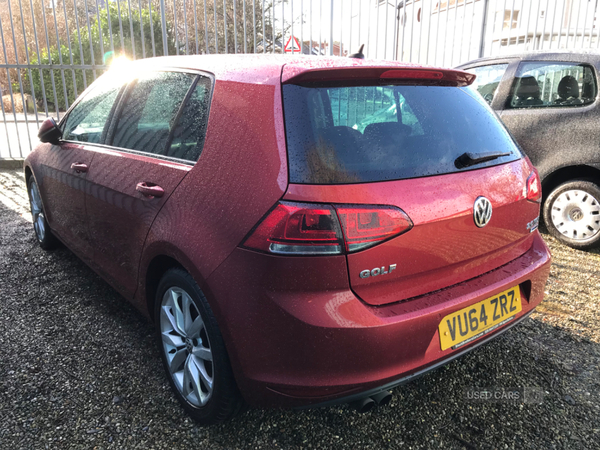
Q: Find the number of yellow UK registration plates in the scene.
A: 1